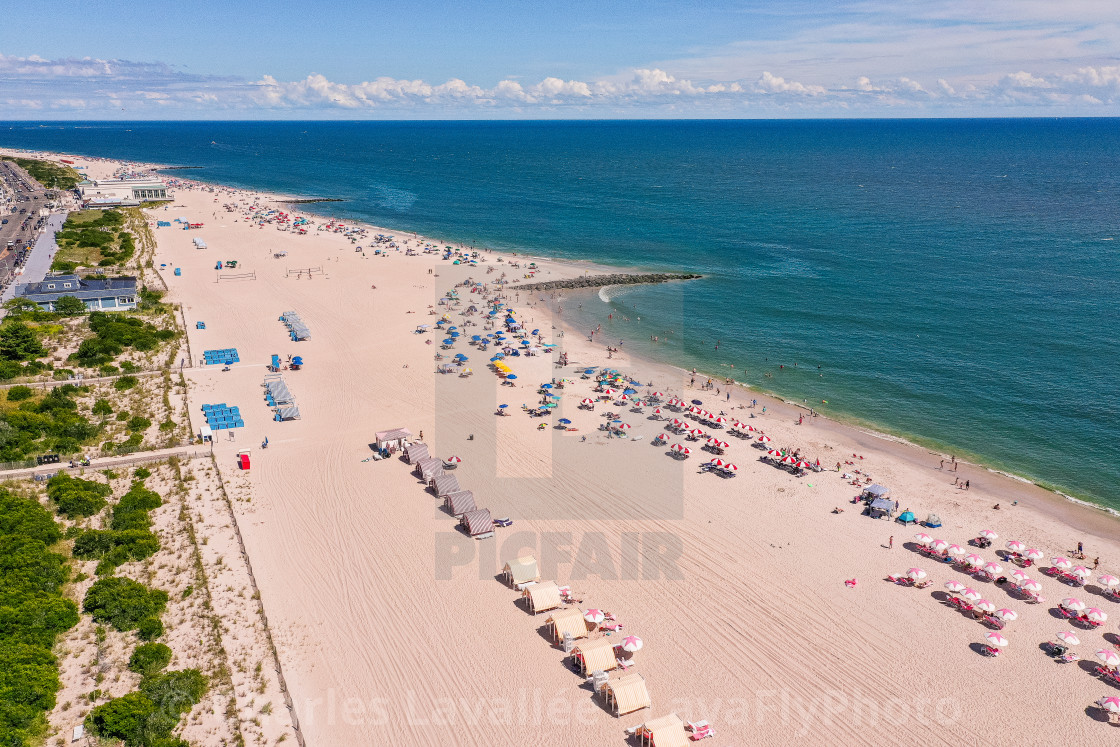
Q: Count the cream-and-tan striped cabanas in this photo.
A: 6